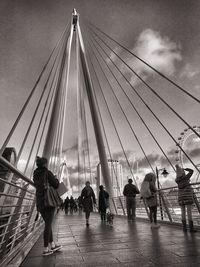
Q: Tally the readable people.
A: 6